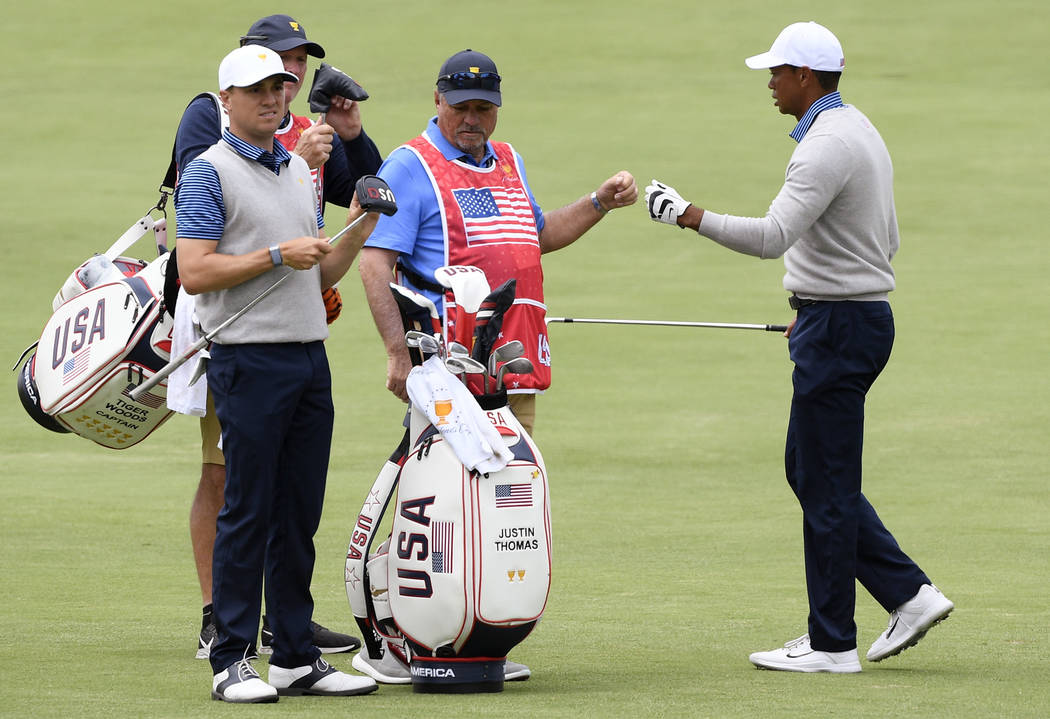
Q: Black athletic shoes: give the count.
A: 2